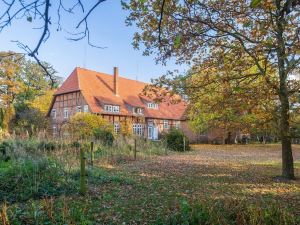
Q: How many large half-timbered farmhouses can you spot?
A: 1